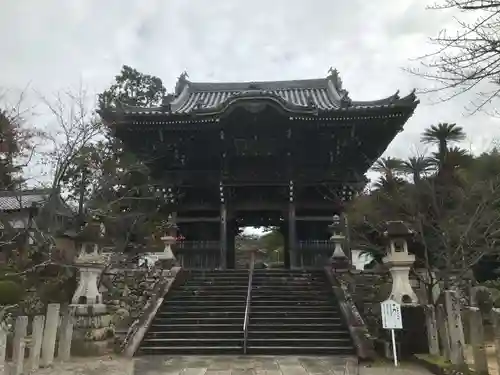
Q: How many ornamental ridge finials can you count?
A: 2